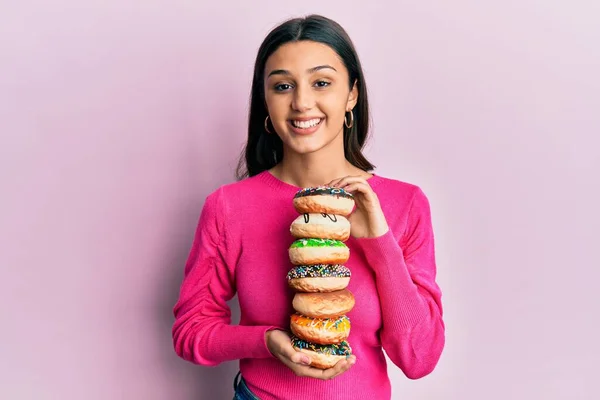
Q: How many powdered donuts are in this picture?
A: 0